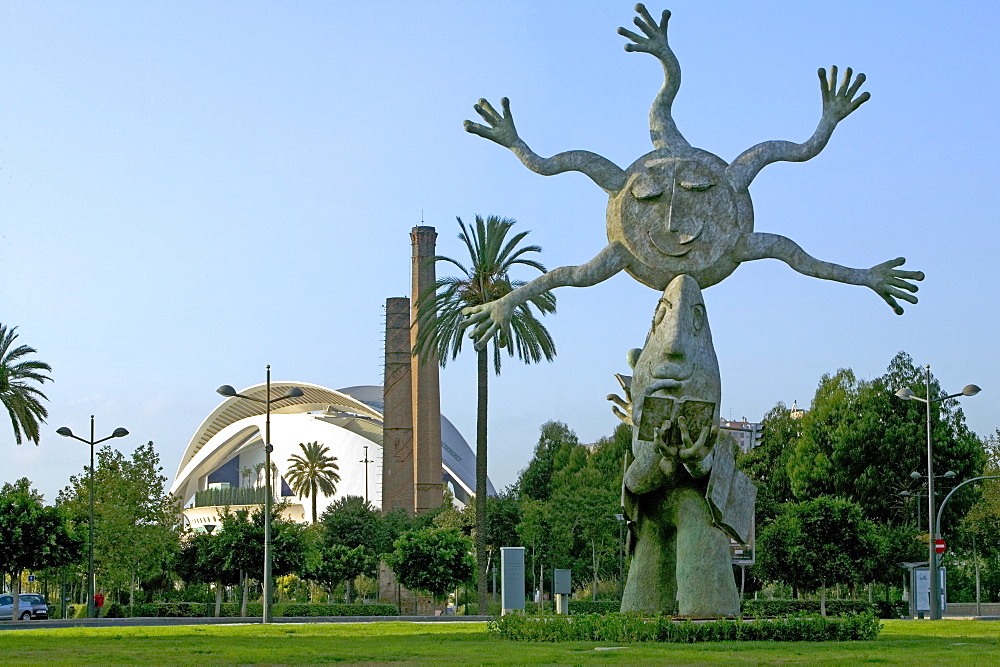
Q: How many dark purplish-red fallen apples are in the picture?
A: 0